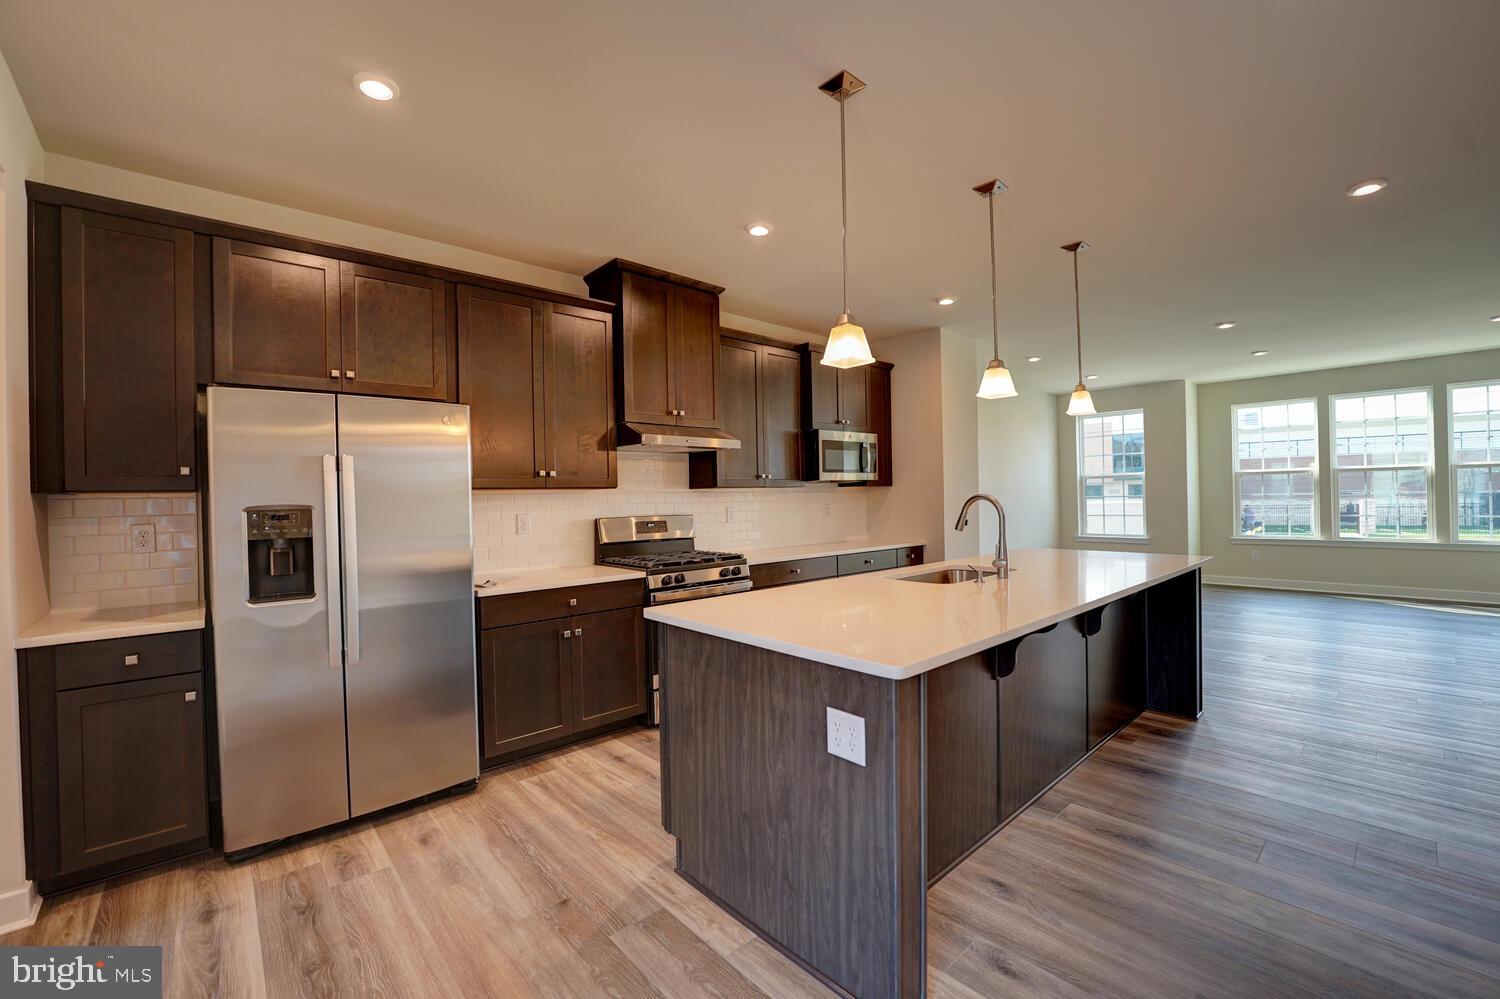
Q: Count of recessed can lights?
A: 9